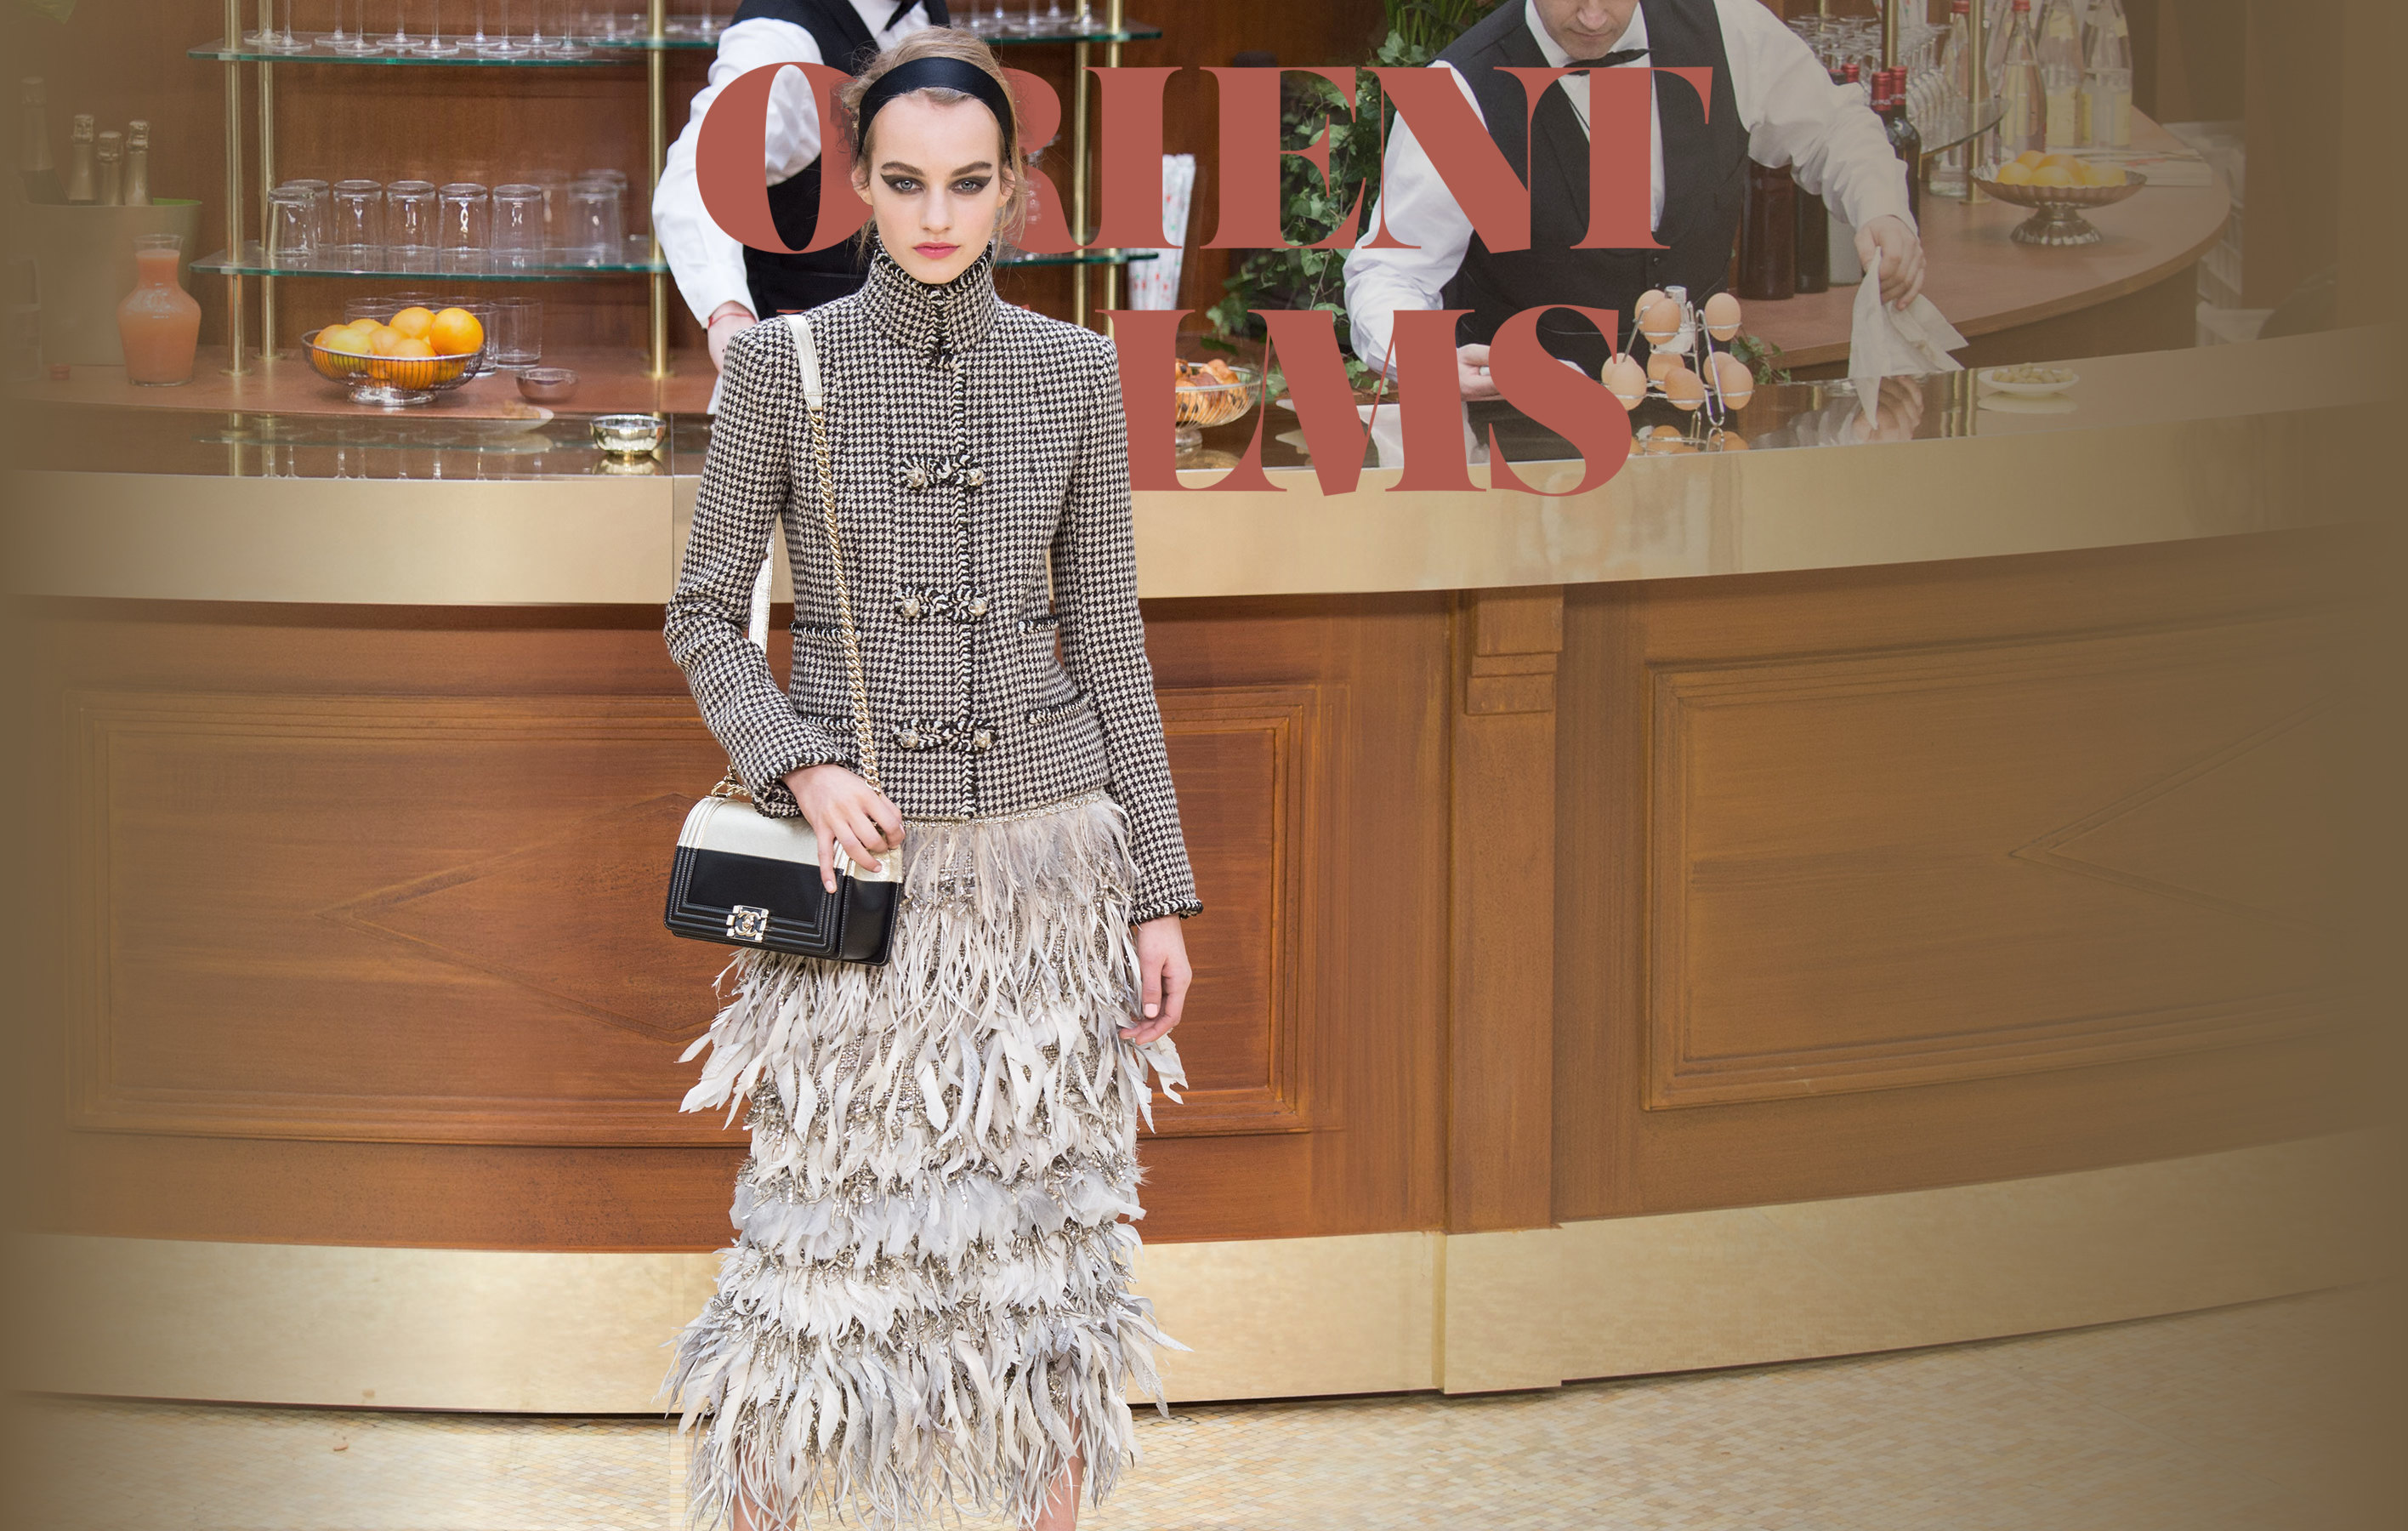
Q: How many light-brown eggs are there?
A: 9